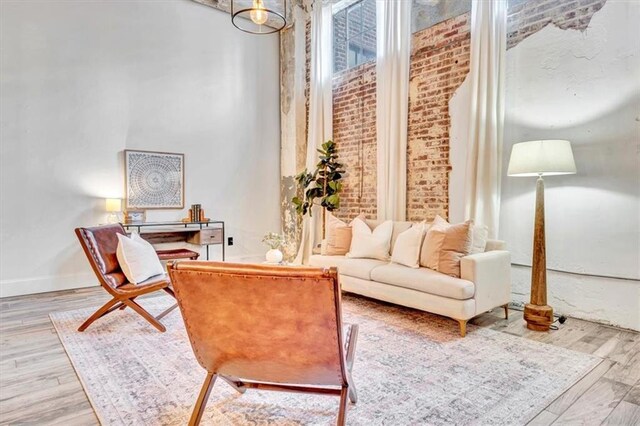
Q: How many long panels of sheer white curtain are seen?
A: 3